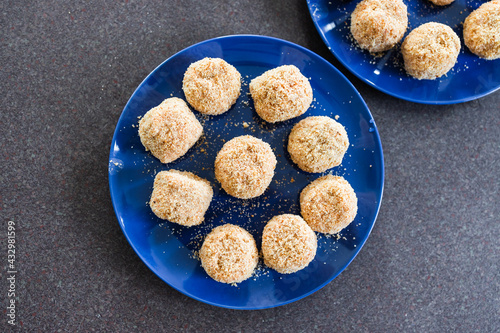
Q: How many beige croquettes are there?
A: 13